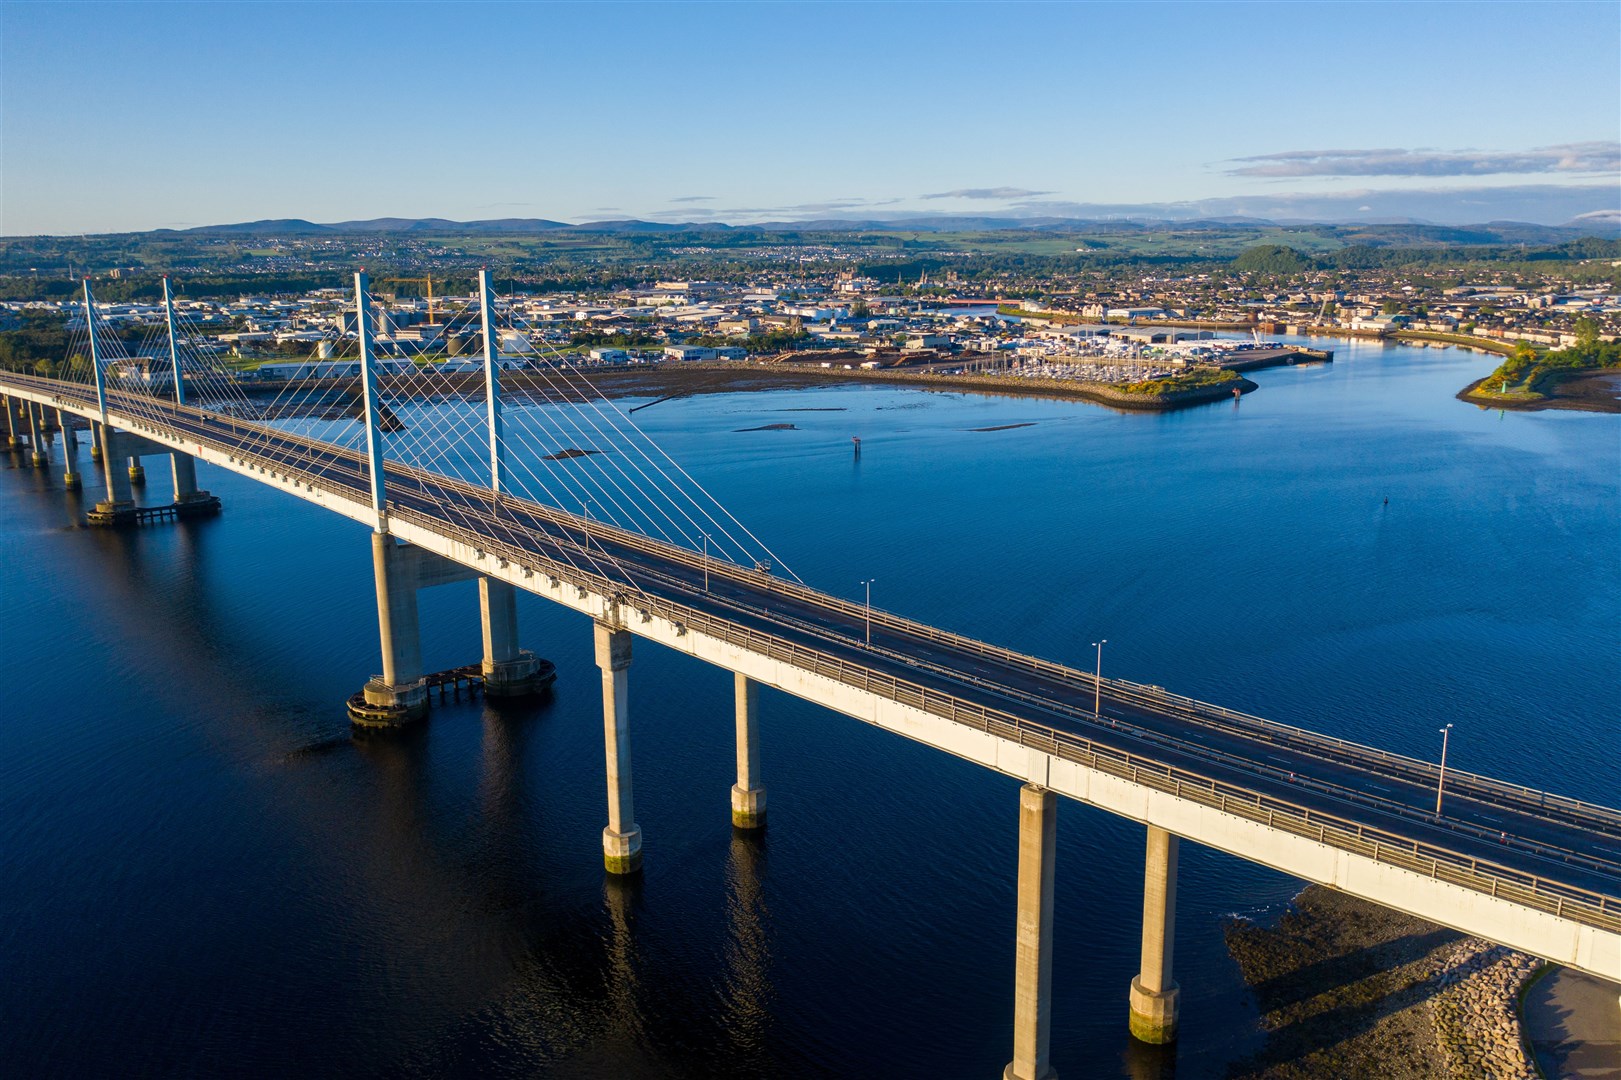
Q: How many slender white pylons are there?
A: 4